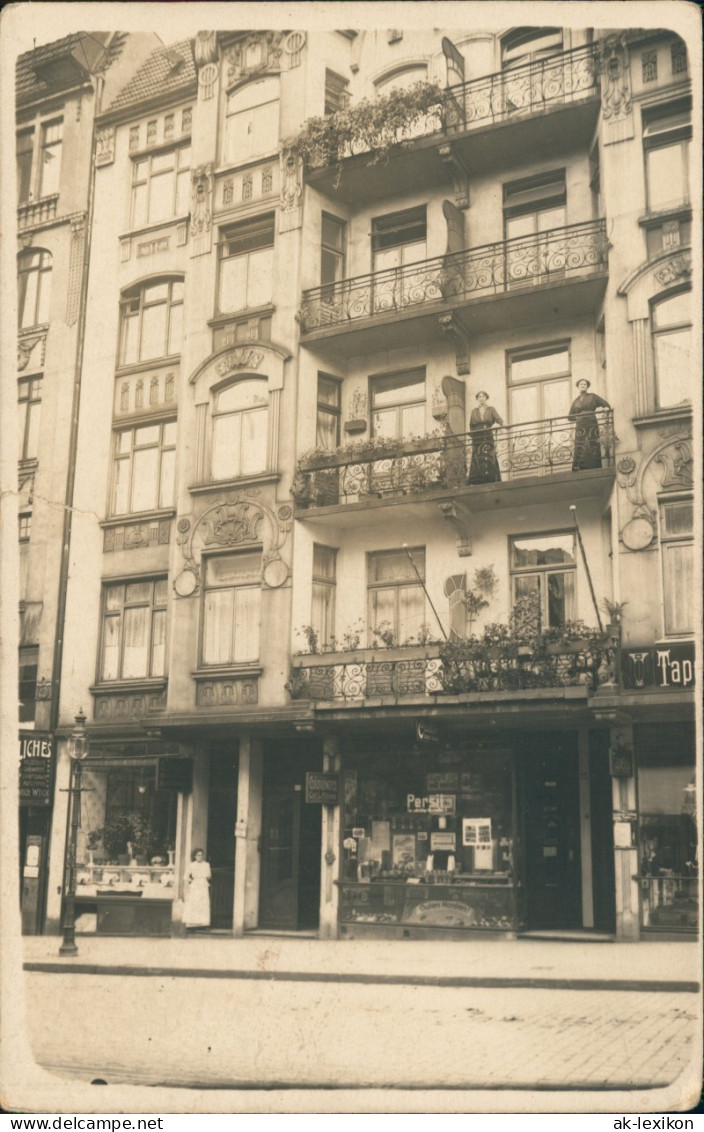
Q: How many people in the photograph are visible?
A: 3